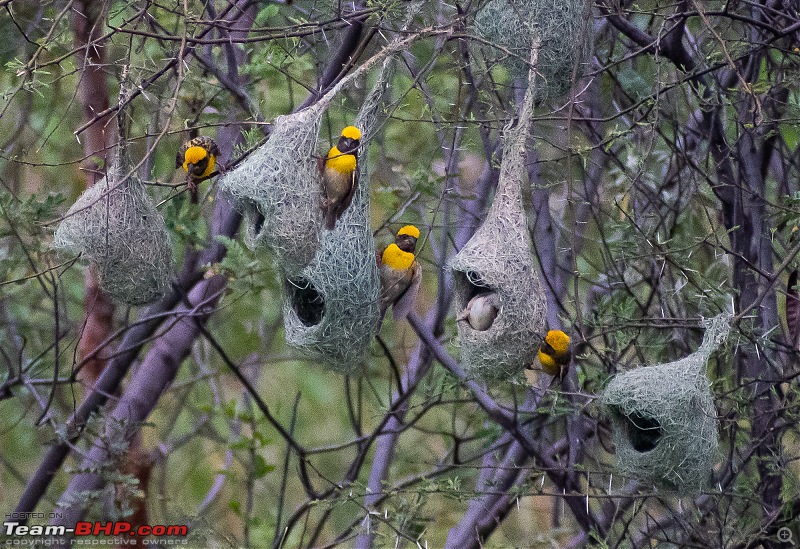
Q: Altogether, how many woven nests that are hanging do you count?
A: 6